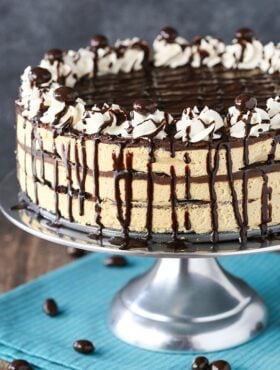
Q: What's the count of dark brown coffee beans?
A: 15